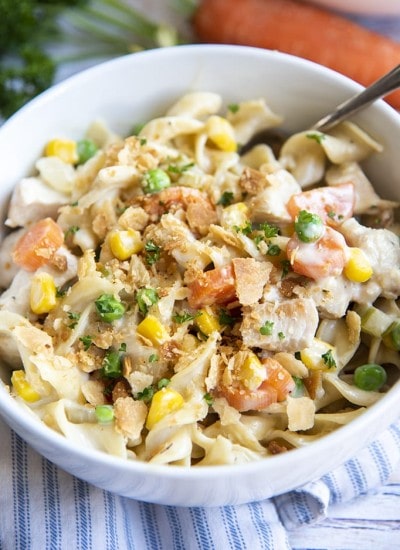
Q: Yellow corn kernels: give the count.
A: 12